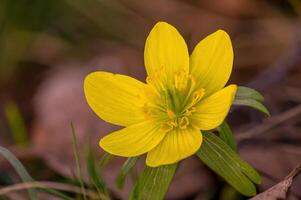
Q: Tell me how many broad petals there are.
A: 6